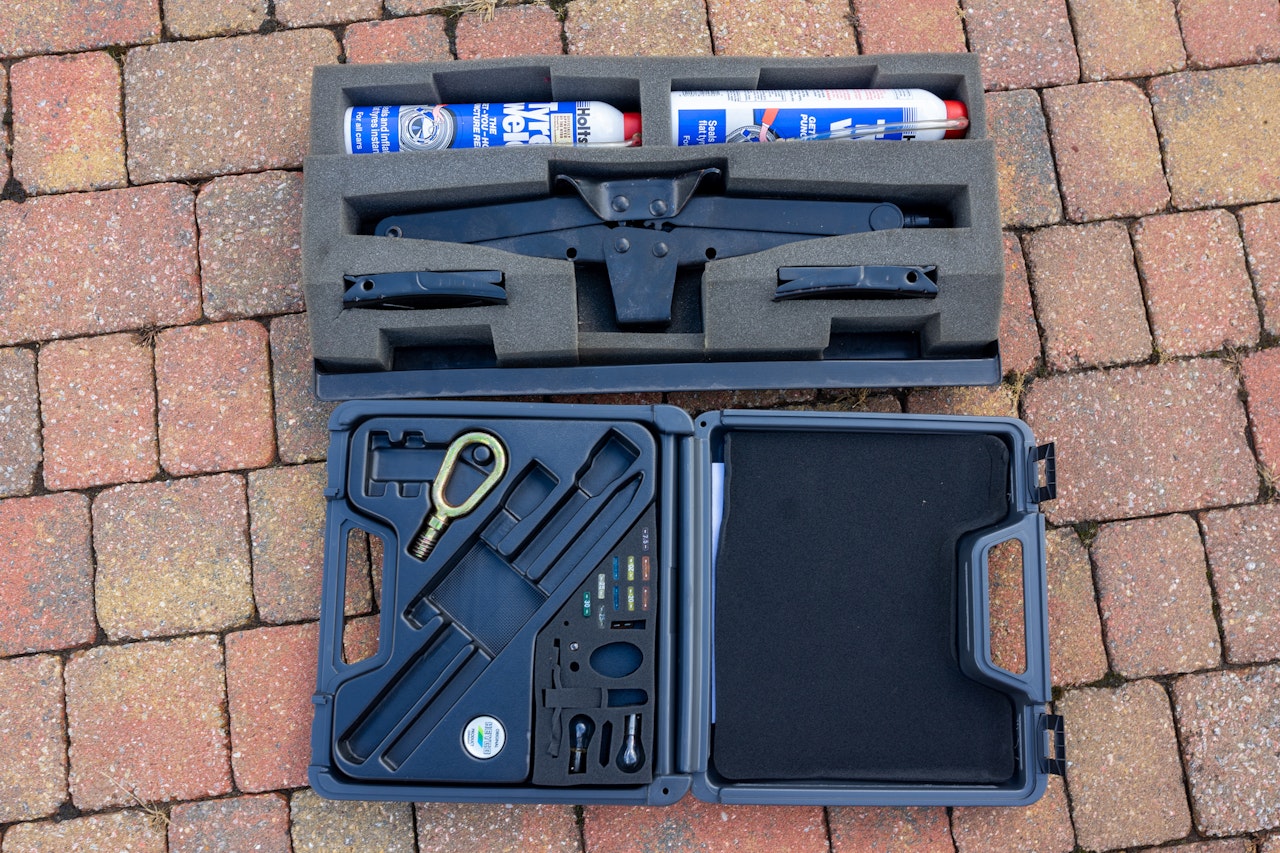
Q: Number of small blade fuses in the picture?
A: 10